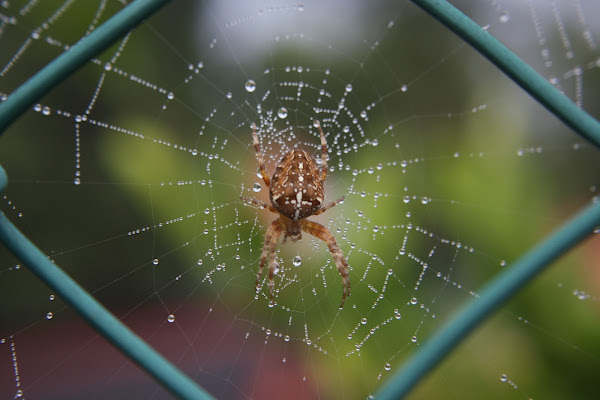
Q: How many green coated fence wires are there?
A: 4